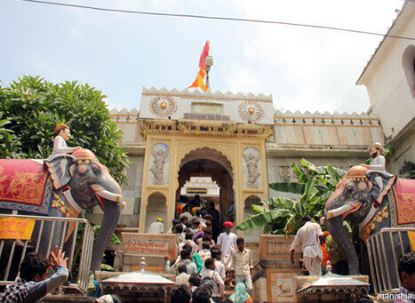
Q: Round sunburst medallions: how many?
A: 2